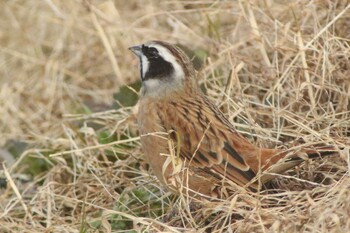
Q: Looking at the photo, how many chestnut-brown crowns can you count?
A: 1